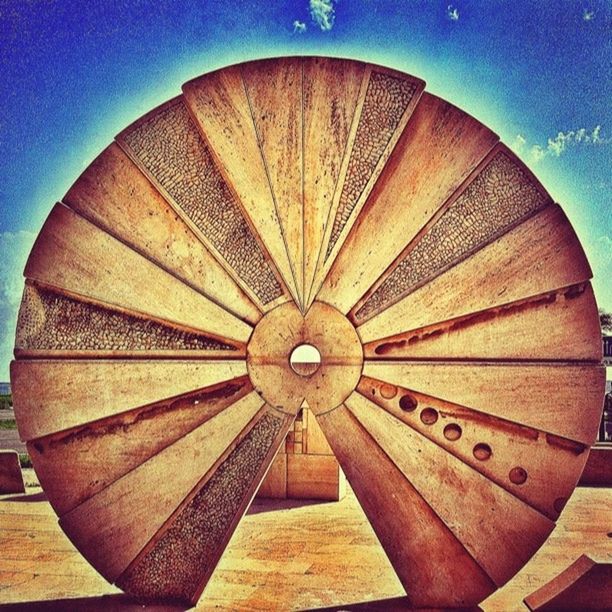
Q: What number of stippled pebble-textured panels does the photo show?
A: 5